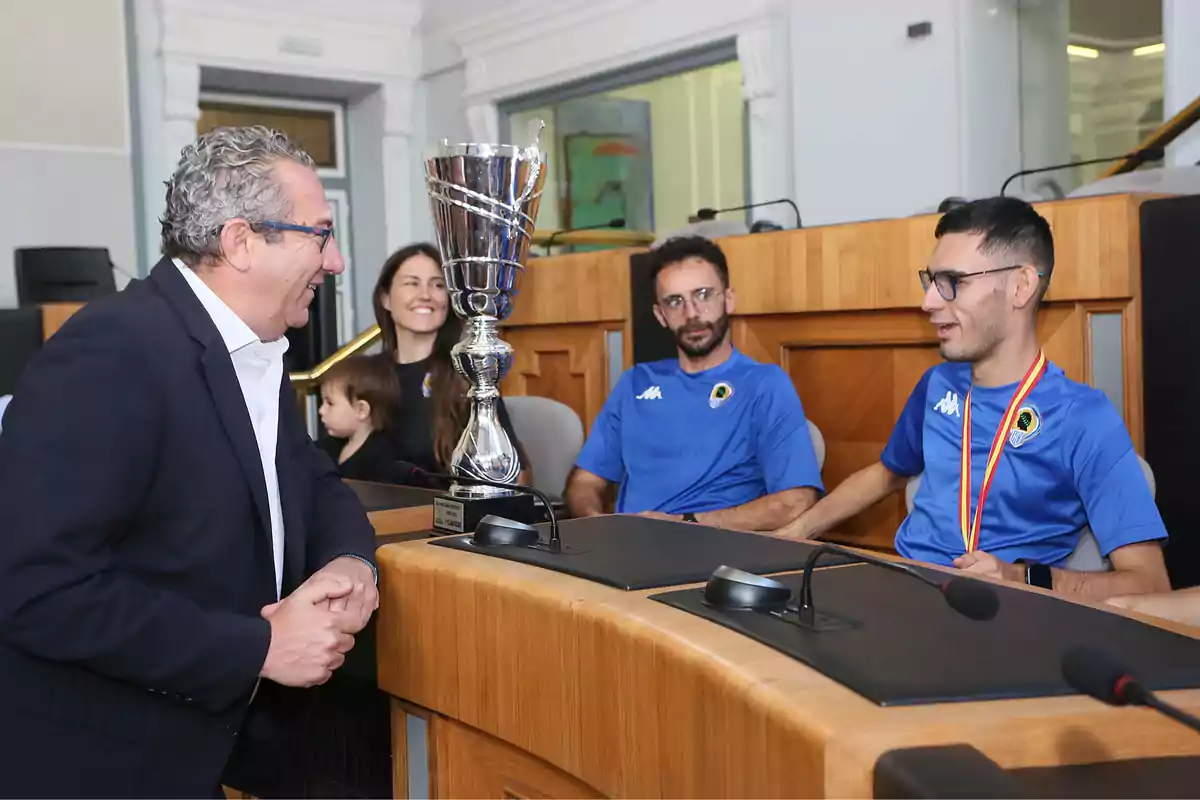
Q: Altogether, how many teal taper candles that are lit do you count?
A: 0